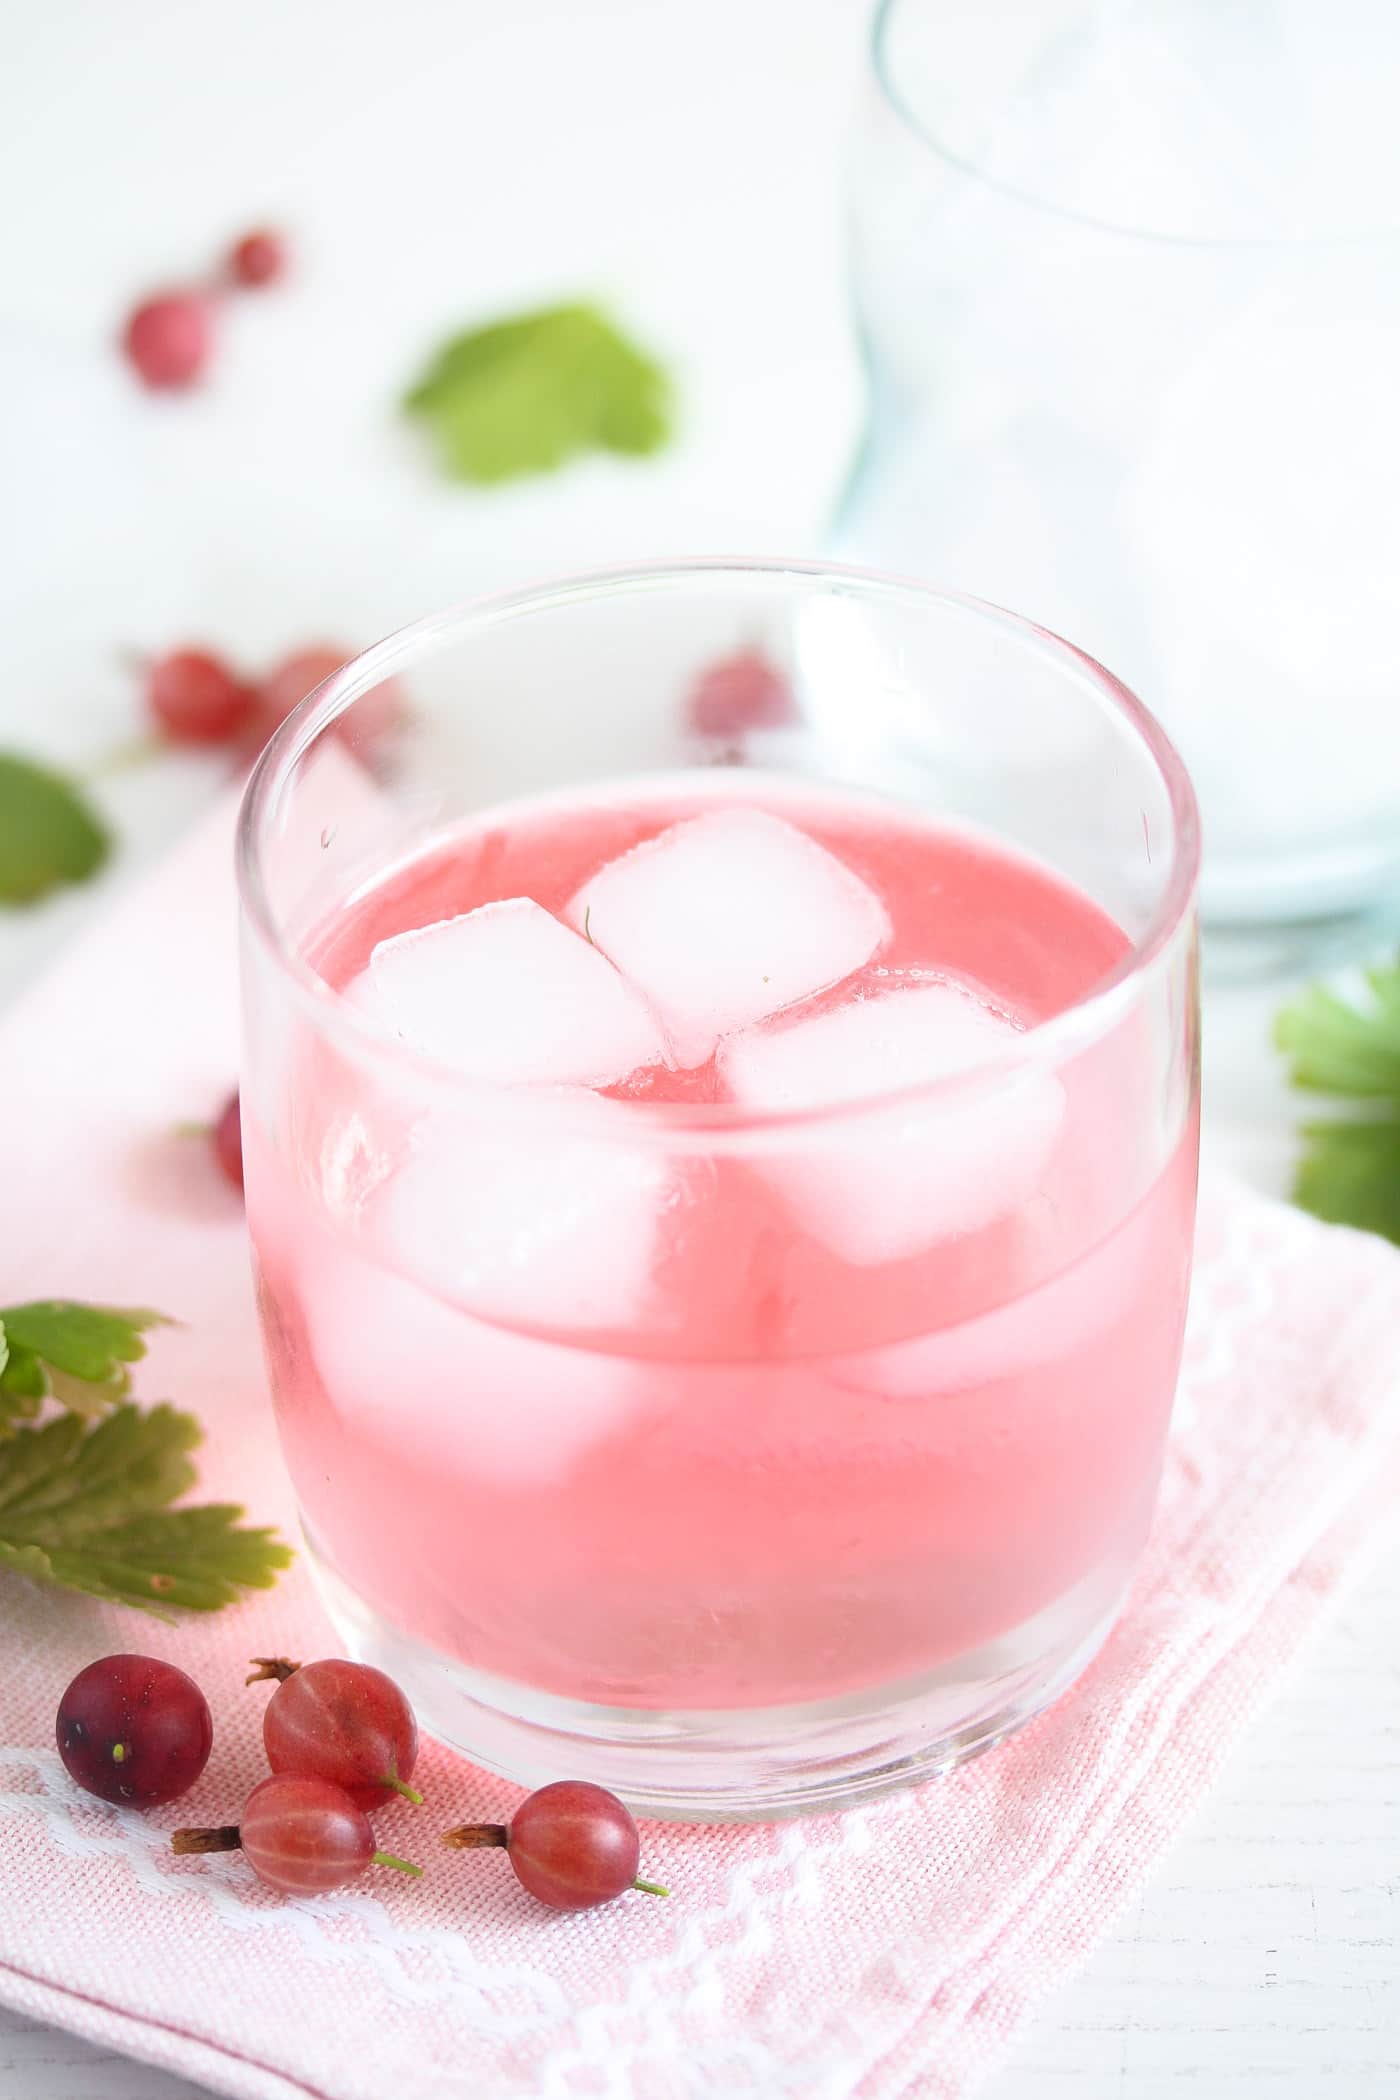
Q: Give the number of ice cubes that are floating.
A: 4